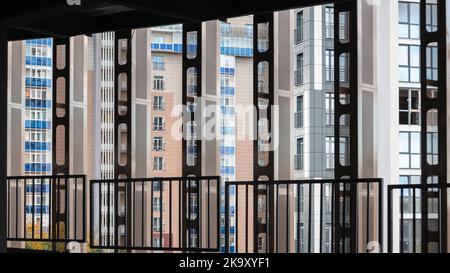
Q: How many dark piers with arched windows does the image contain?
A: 6